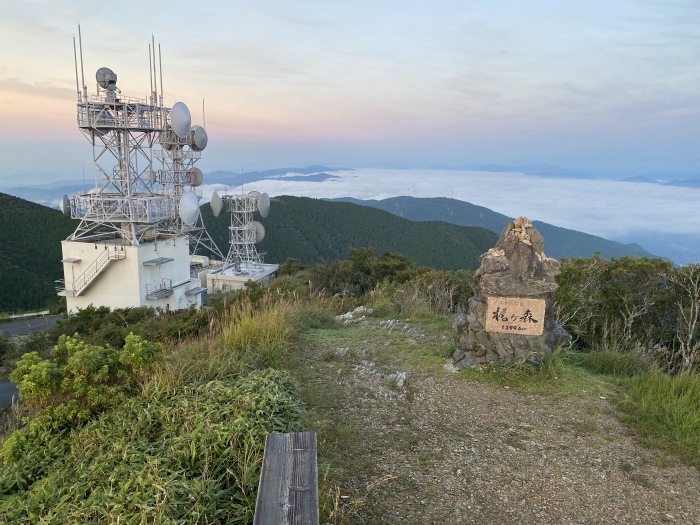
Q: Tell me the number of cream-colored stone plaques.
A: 1